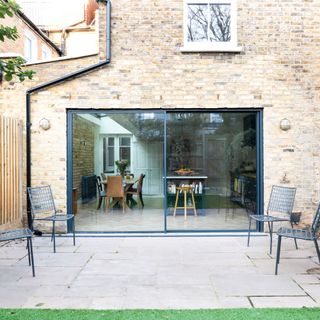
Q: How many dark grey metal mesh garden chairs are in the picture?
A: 4